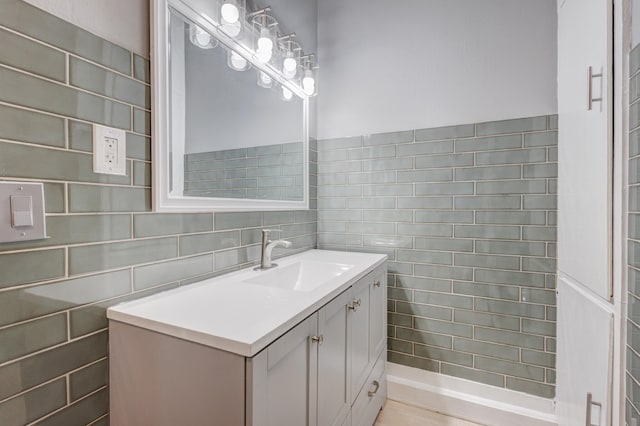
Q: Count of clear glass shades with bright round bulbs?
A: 4